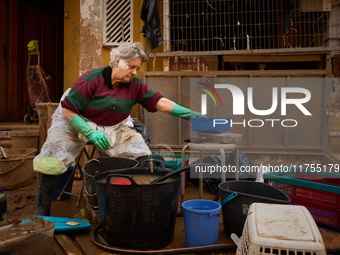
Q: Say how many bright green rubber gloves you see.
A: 2